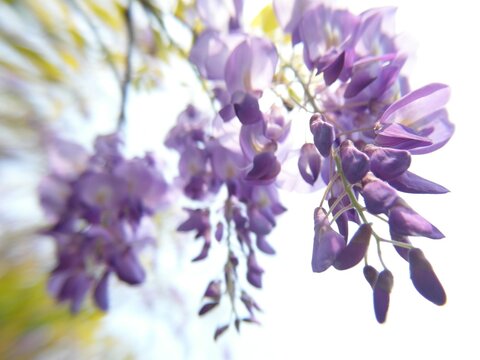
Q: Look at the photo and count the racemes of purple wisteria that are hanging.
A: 3